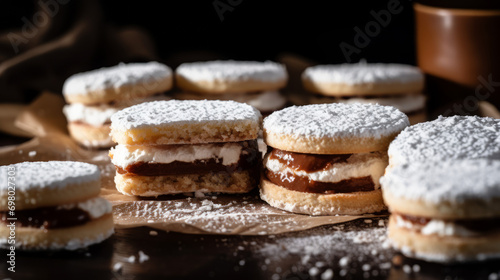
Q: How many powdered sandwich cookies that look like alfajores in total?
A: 8